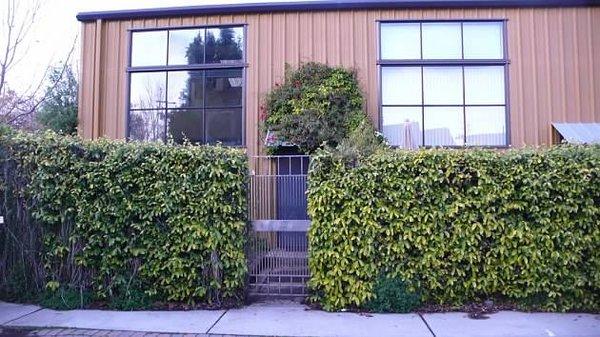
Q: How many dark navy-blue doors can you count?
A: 1